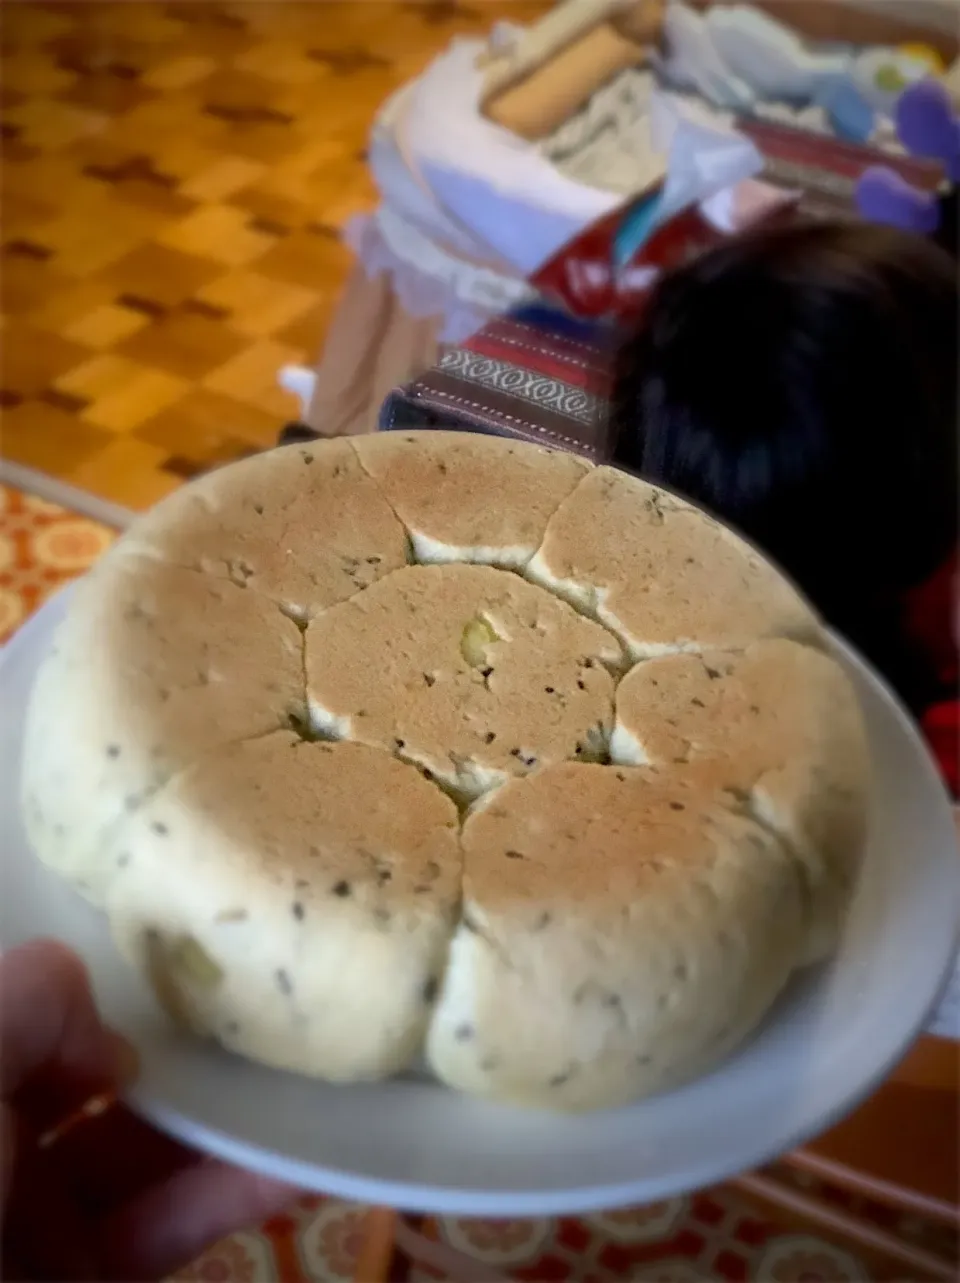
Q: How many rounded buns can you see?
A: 8